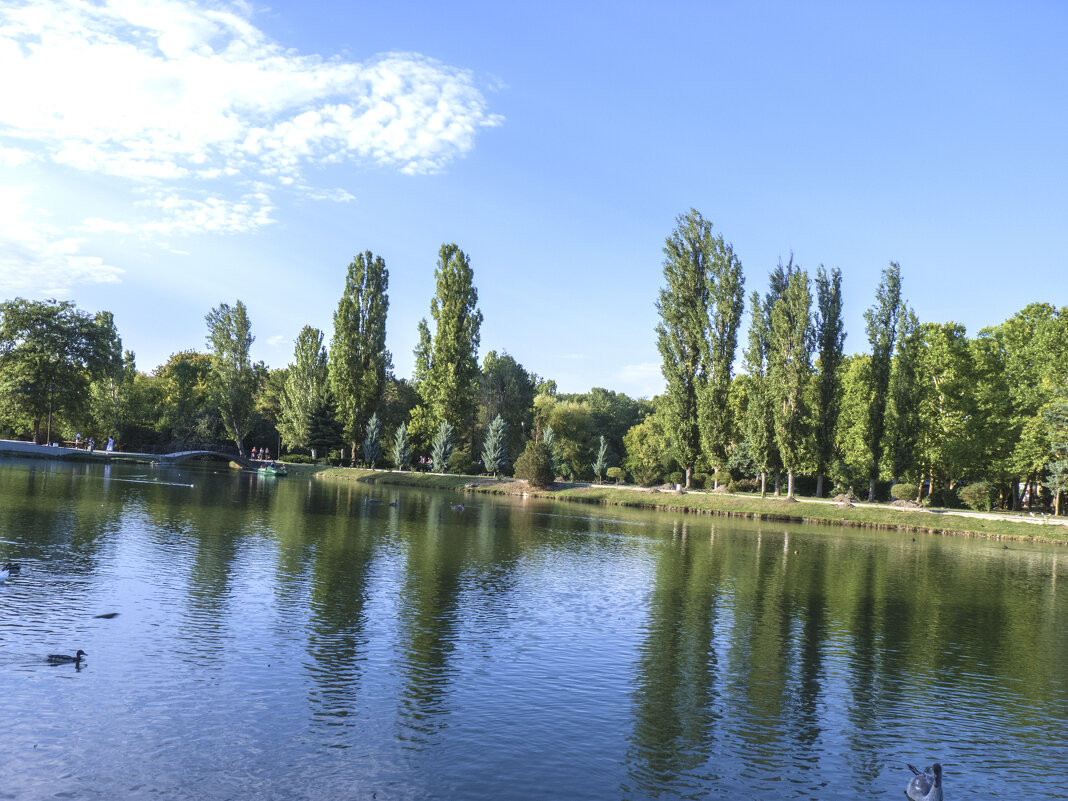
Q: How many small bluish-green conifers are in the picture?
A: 6